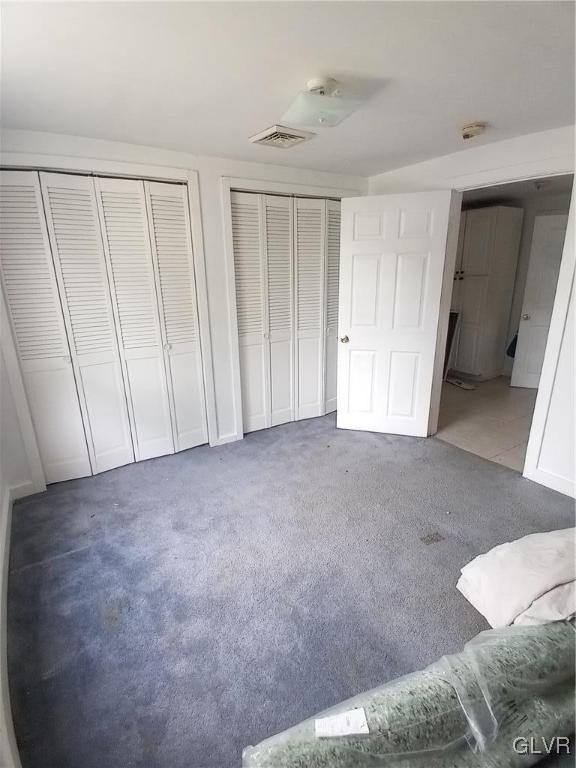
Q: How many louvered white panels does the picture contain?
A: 8